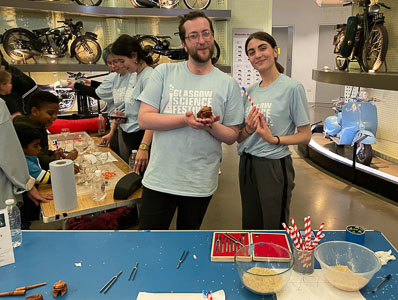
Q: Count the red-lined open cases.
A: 1